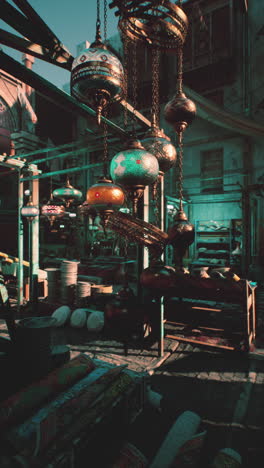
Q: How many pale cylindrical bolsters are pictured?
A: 3